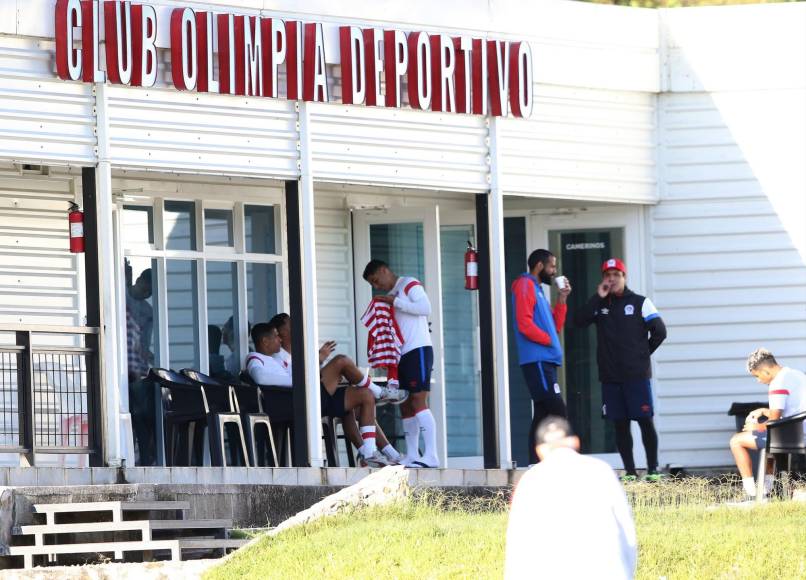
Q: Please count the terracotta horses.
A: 0